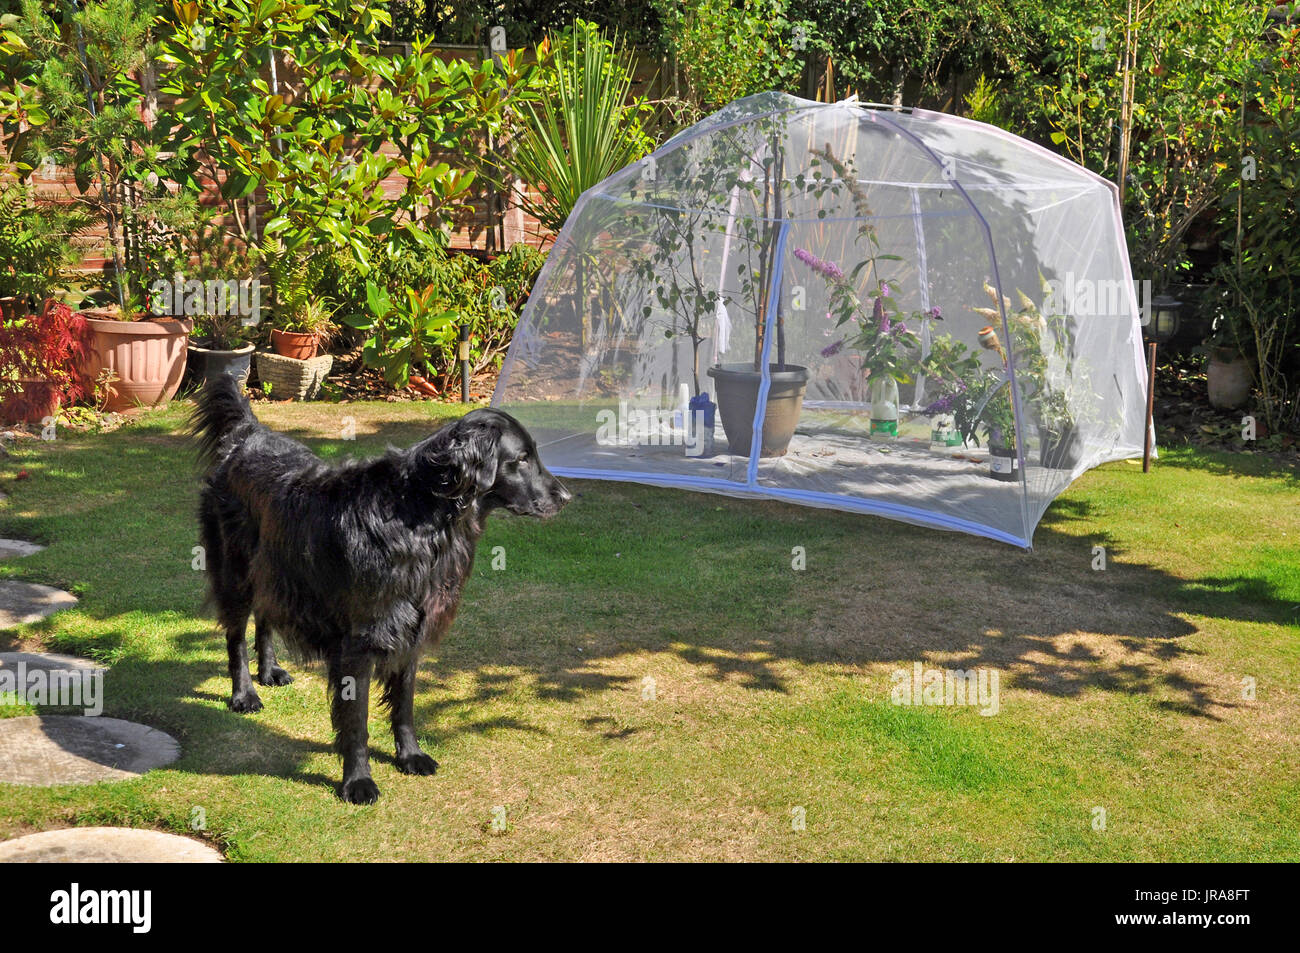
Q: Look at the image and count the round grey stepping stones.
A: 5